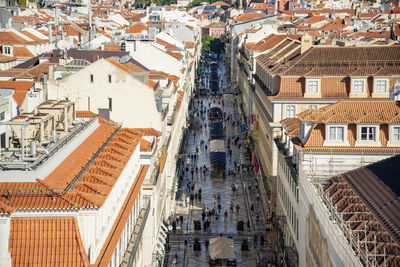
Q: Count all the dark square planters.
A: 4